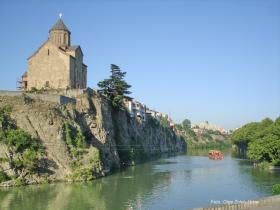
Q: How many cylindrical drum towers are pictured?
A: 1